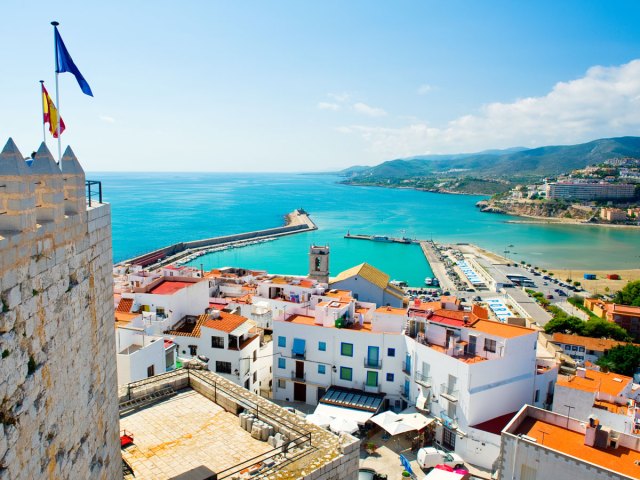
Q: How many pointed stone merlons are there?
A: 3